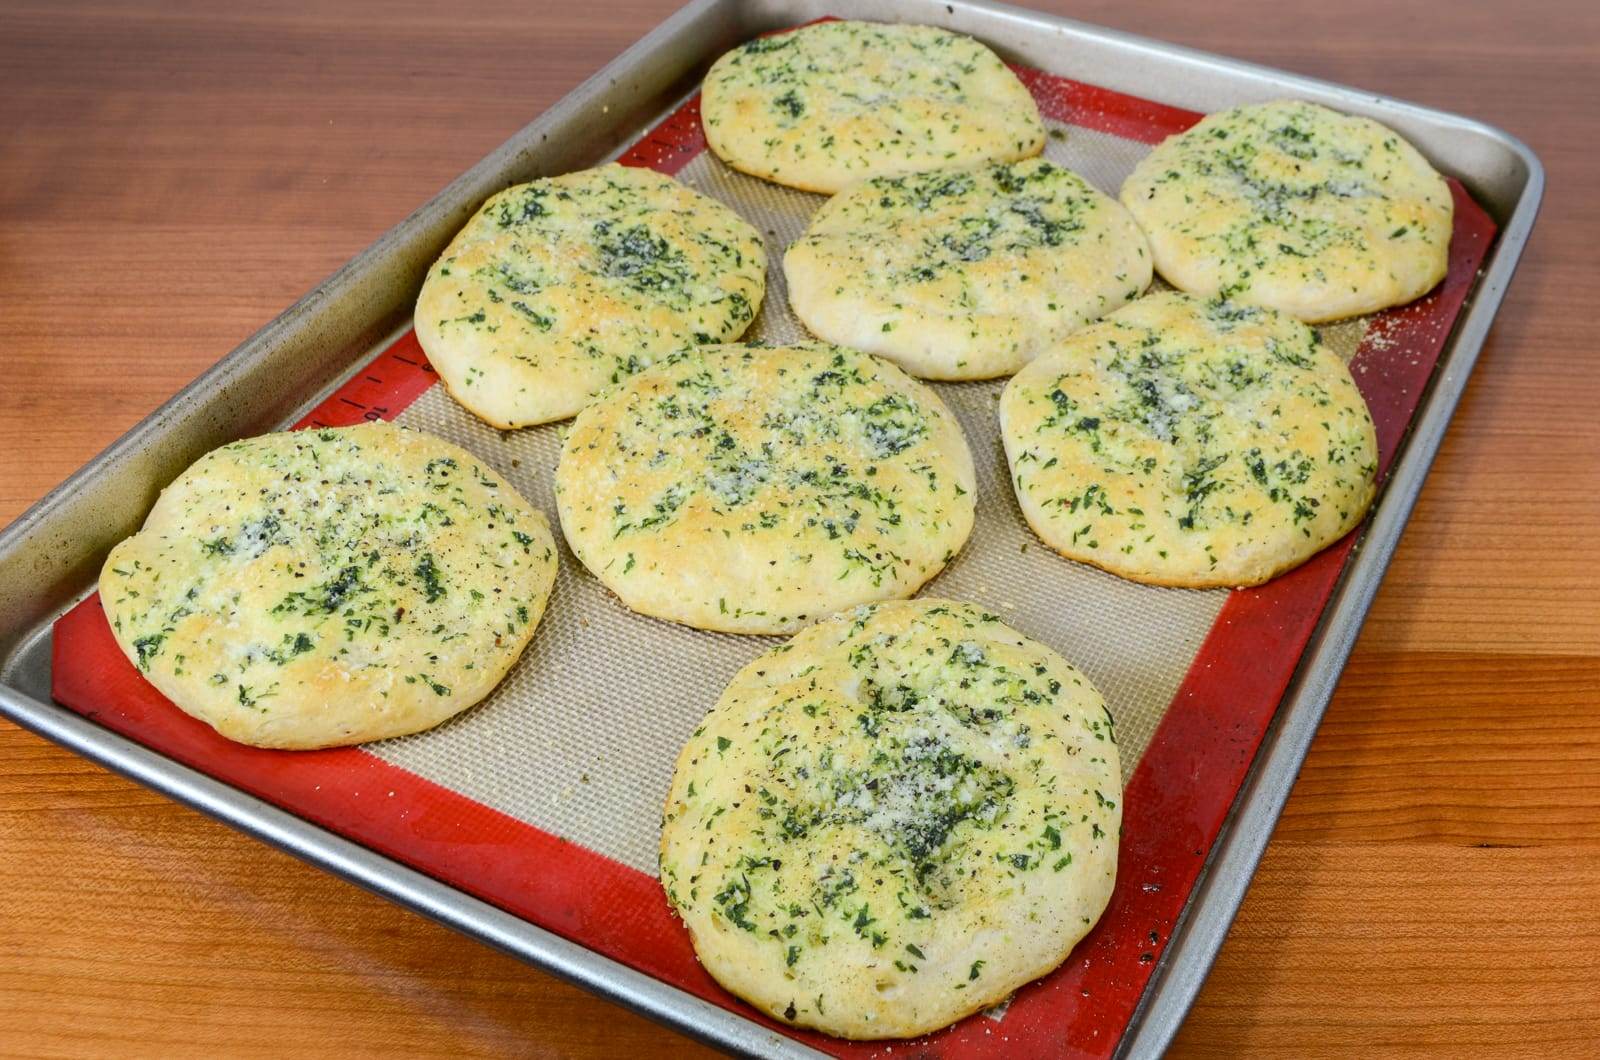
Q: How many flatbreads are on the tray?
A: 8